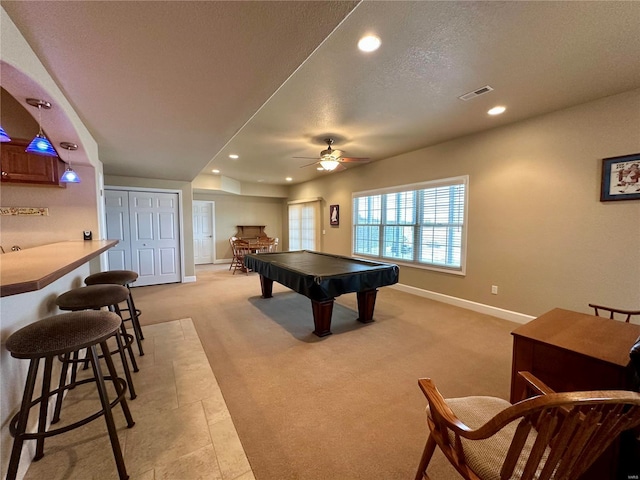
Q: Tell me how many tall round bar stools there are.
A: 3